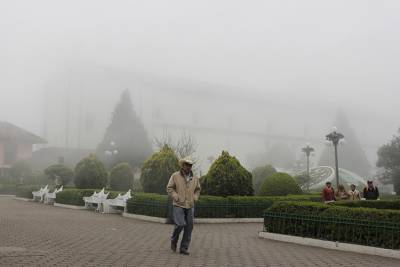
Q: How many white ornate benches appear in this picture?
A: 4